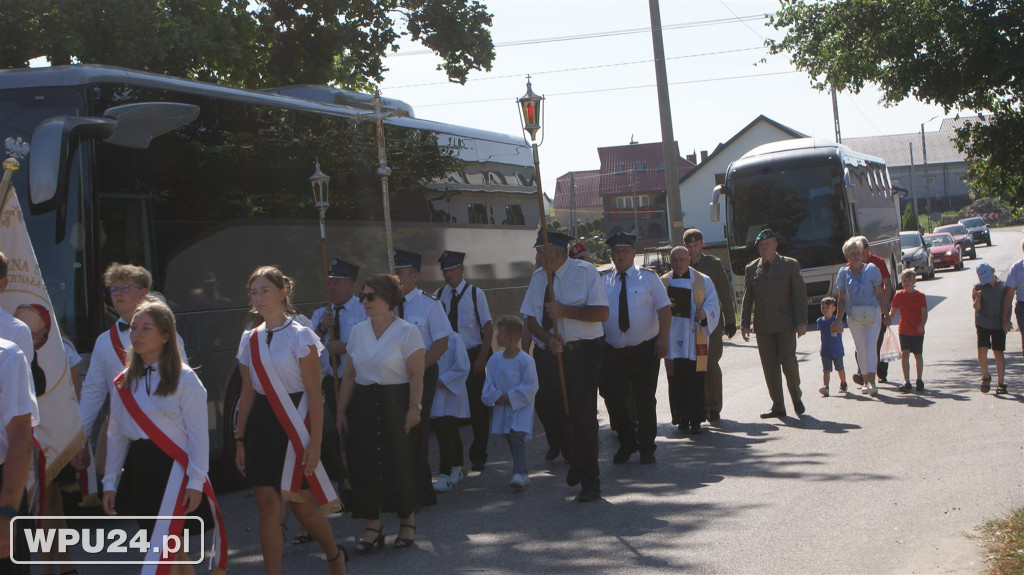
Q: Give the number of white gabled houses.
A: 1